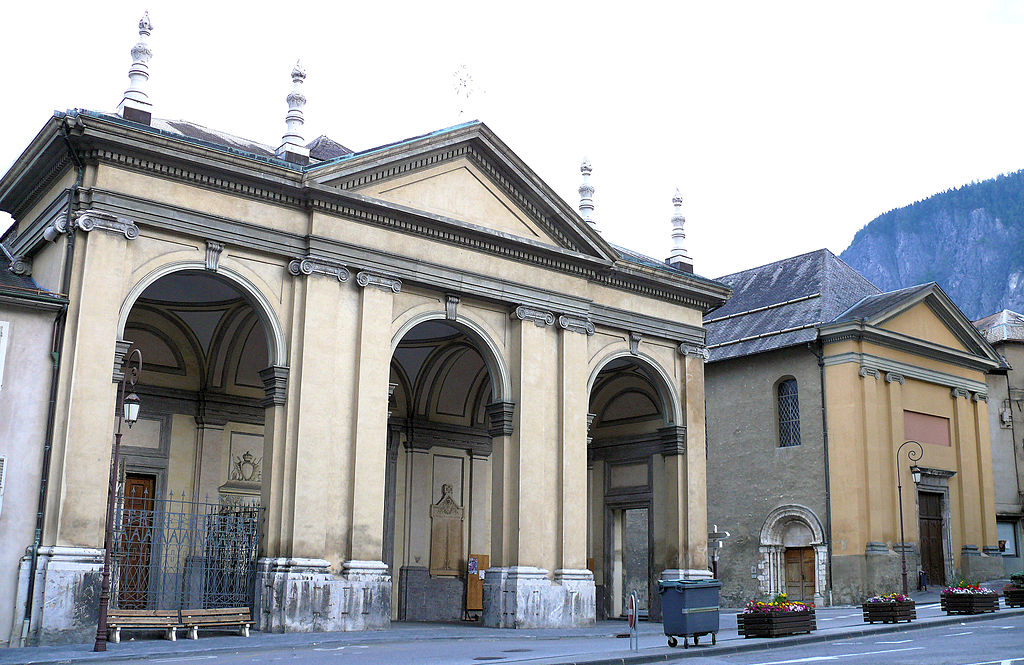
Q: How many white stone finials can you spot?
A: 4